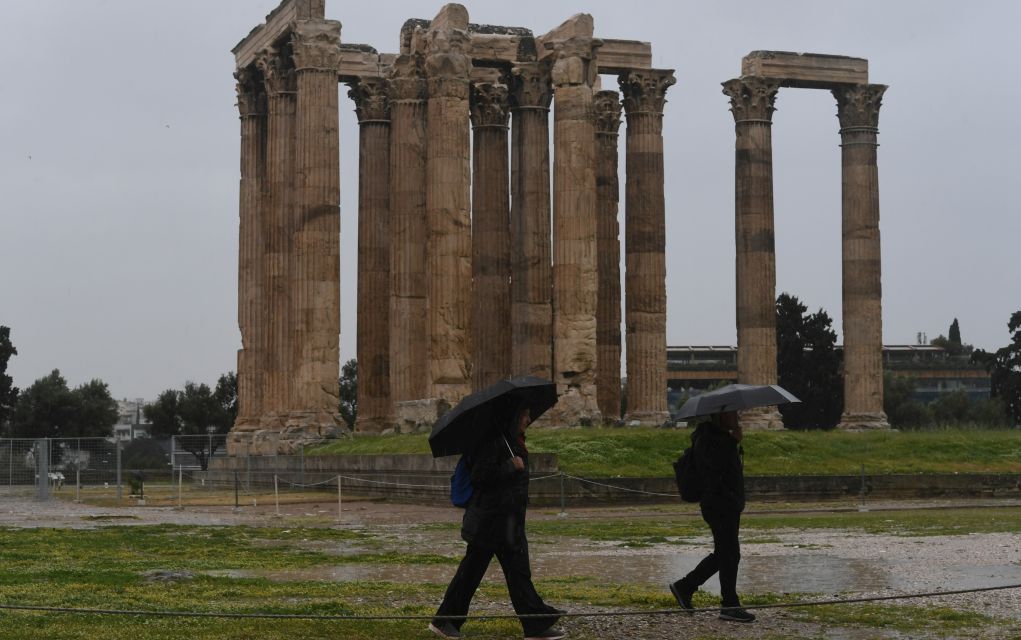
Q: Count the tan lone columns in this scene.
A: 2